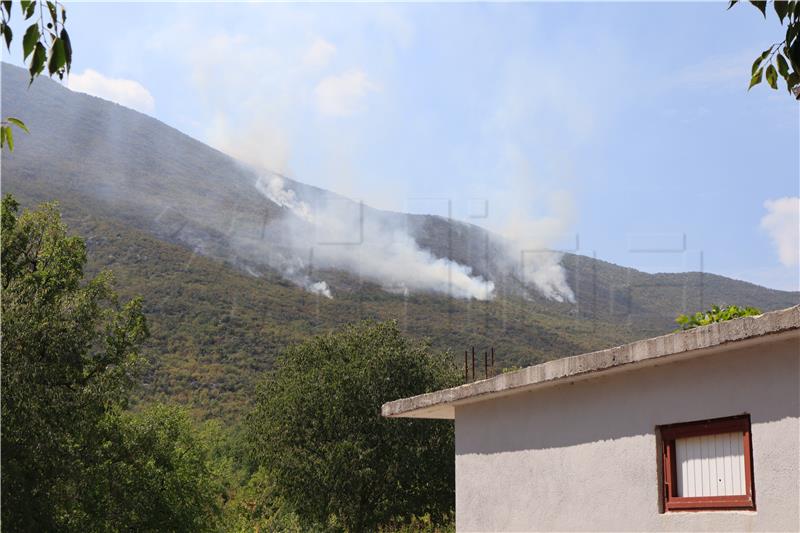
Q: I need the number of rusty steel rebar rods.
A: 4